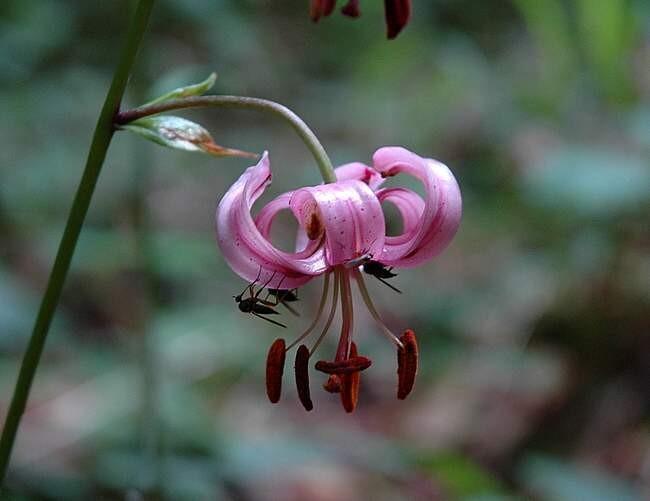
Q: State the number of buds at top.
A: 3